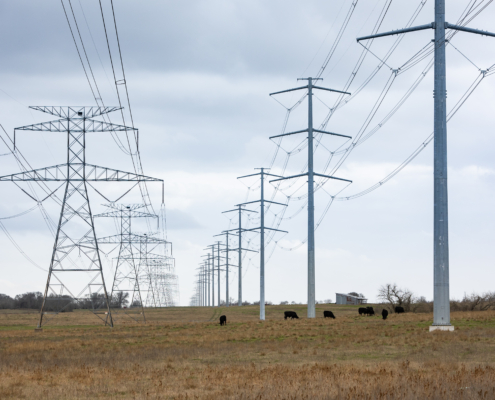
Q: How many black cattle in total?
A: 7